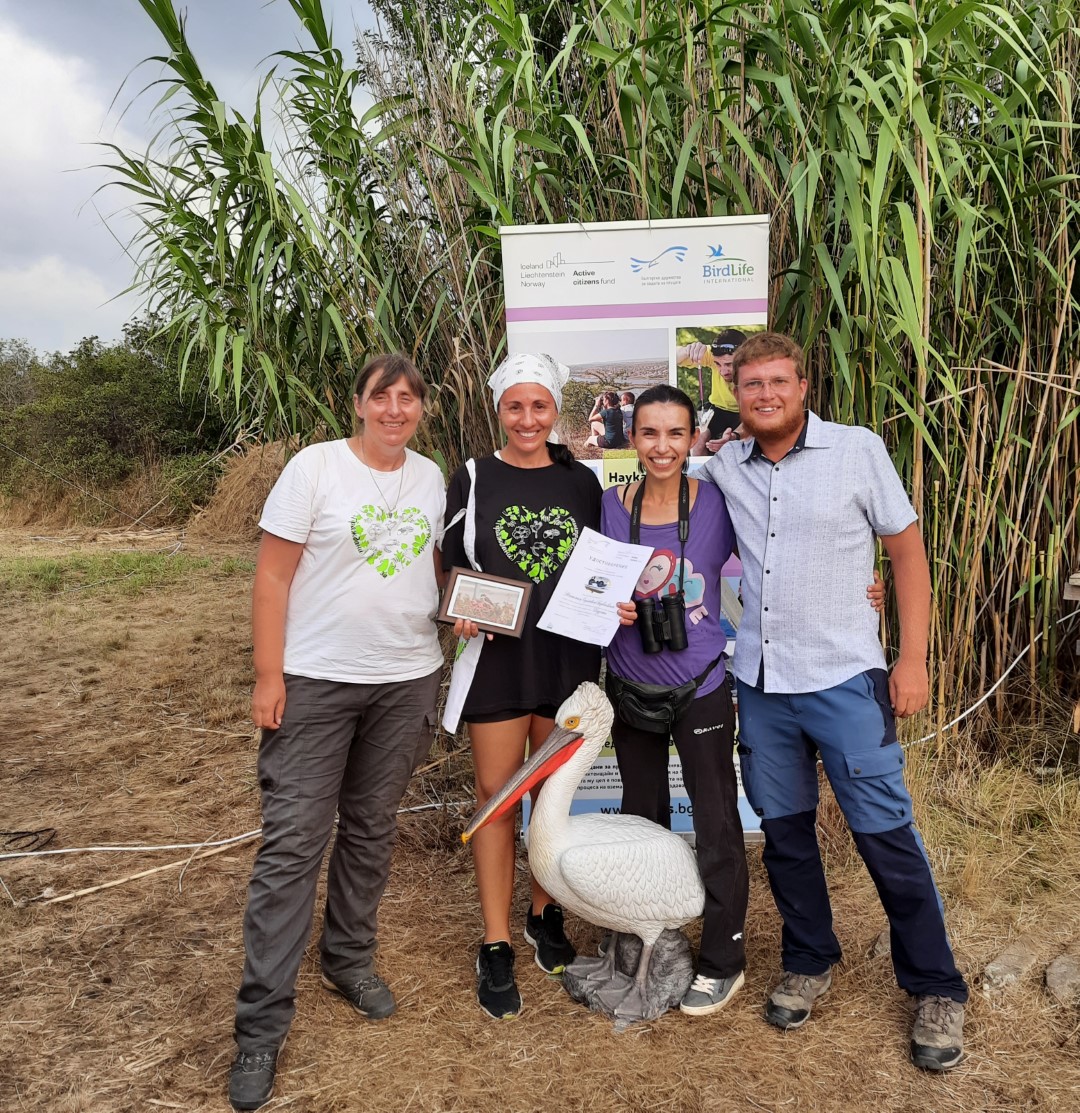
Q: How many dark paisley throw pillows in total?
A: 0